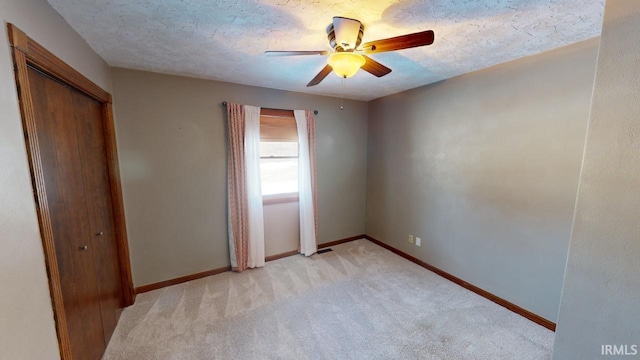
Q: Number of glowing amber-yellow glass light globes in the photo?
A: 1